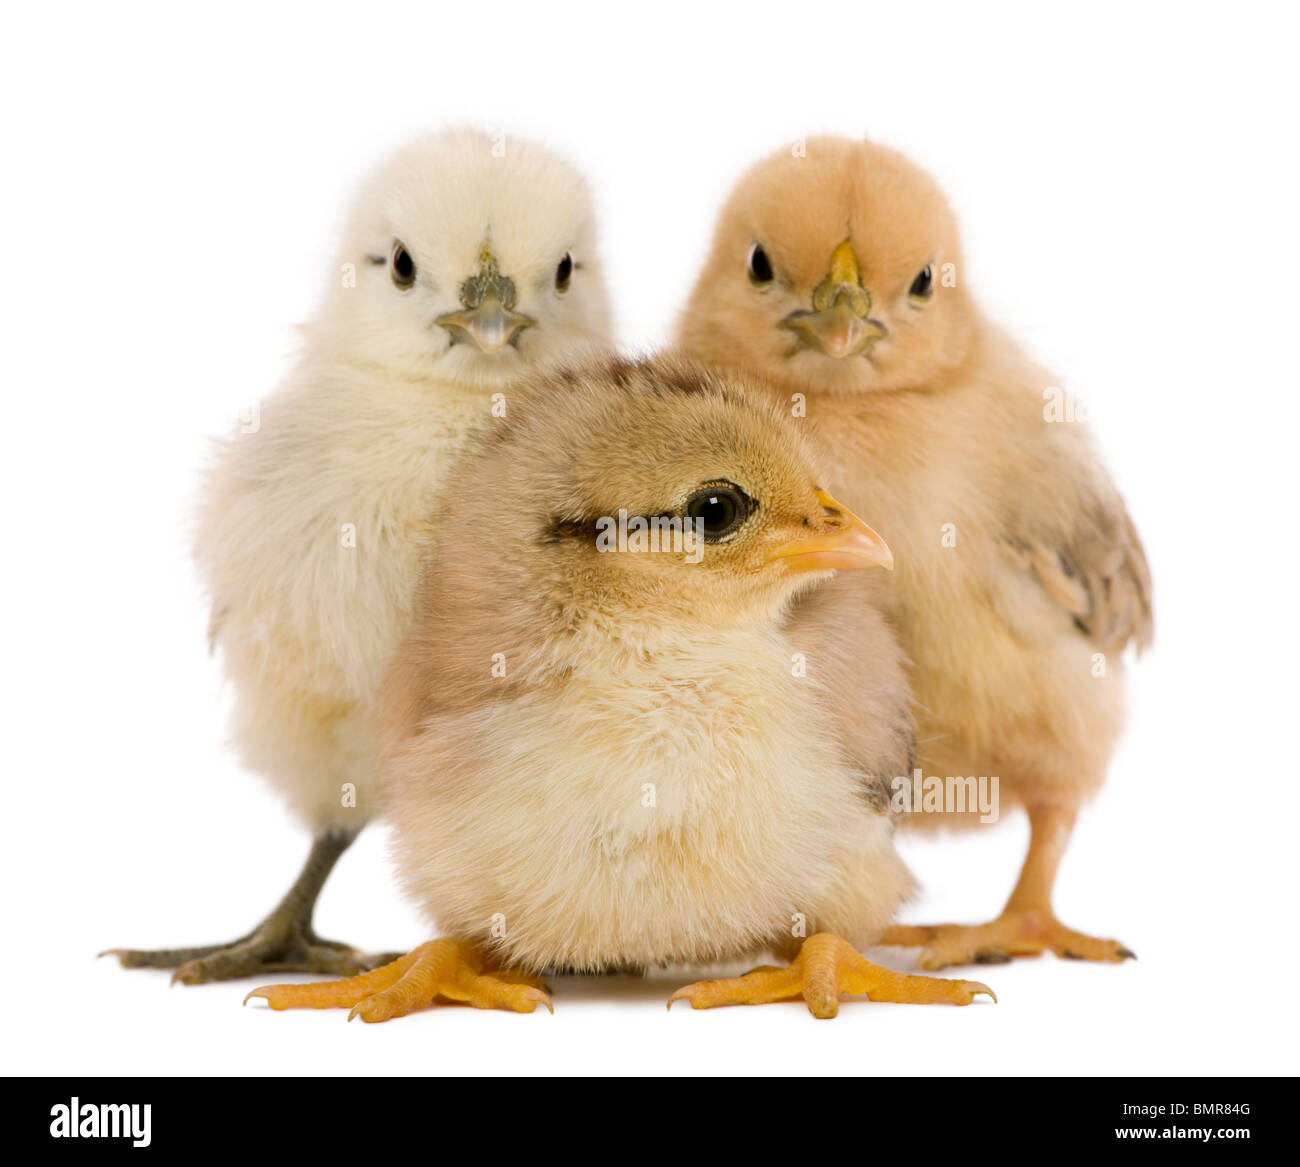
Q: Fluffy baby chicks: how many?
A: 3